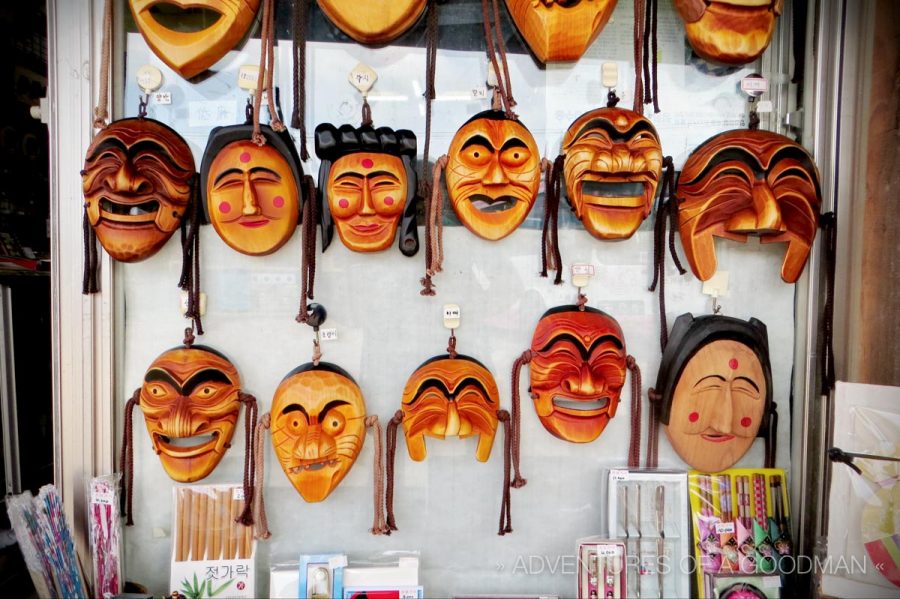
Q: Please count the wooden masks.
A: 15